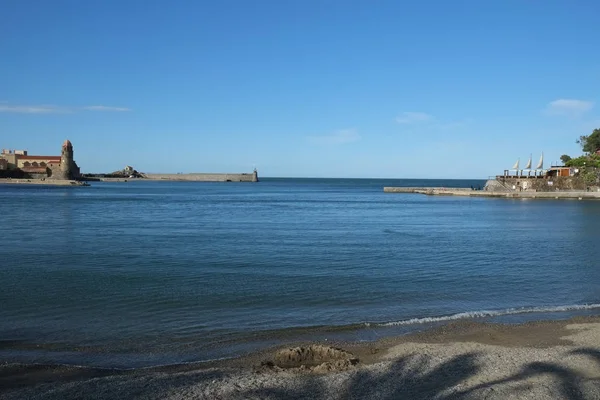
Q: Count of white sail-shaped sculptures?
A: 3